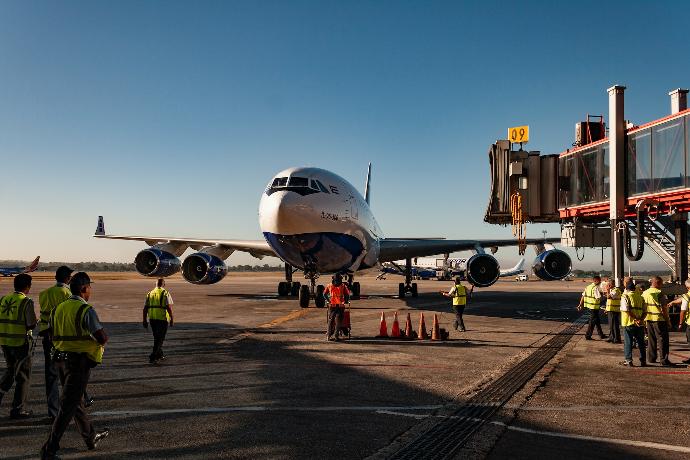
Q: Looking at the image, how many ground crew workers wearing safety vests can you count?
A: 11